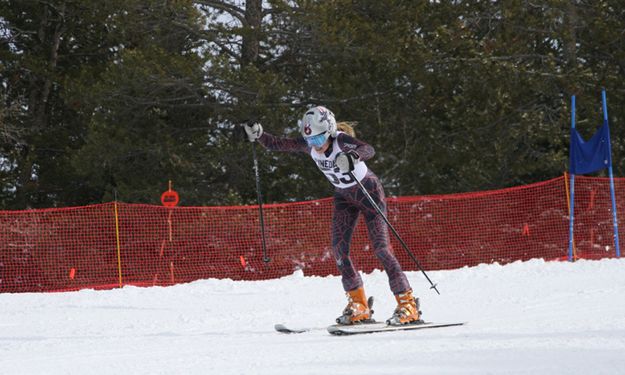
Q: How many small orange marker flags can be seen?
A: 3